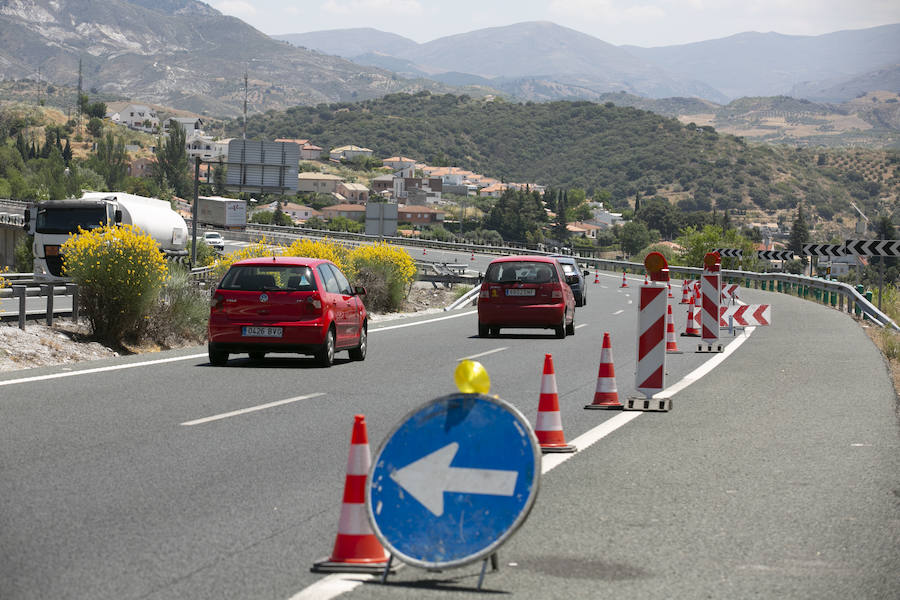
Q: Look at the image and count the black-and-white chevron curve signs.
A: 4